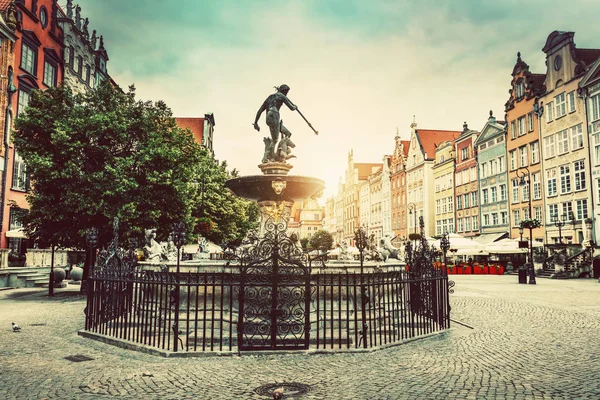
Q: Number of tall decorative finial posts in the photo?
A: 4